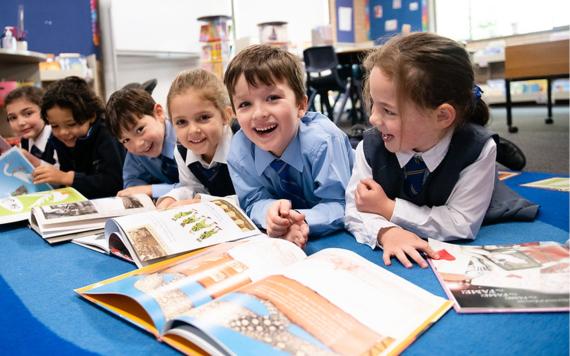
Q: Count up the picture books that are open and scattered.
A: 5